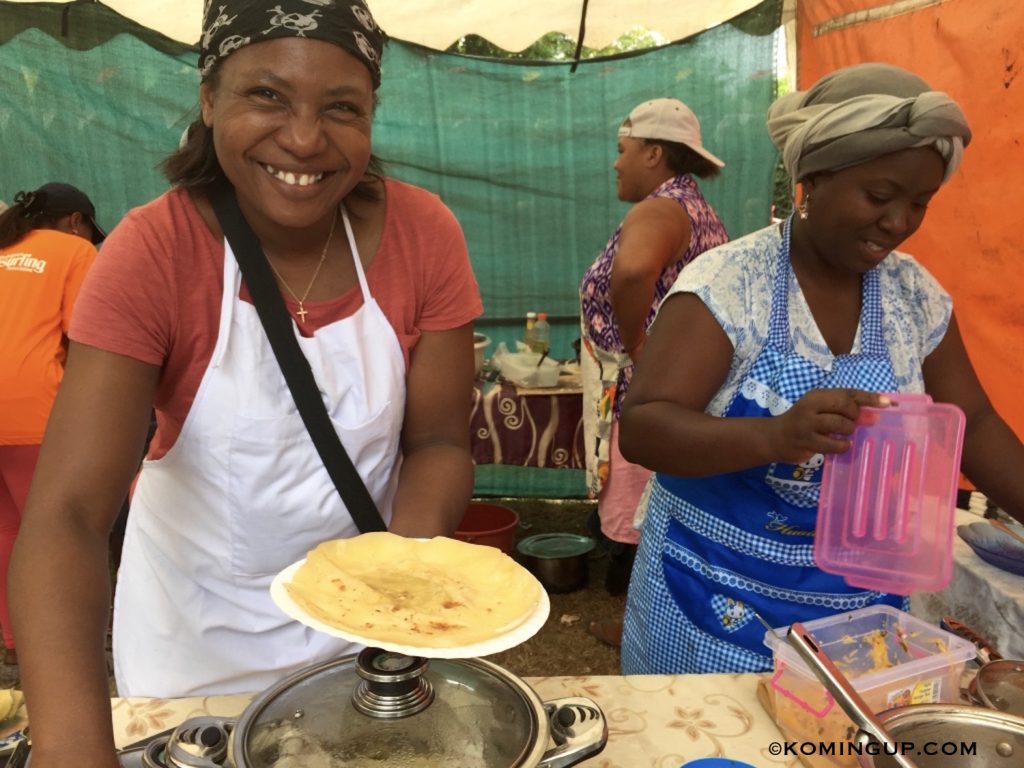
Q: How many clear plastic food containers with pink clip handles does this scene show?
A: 1